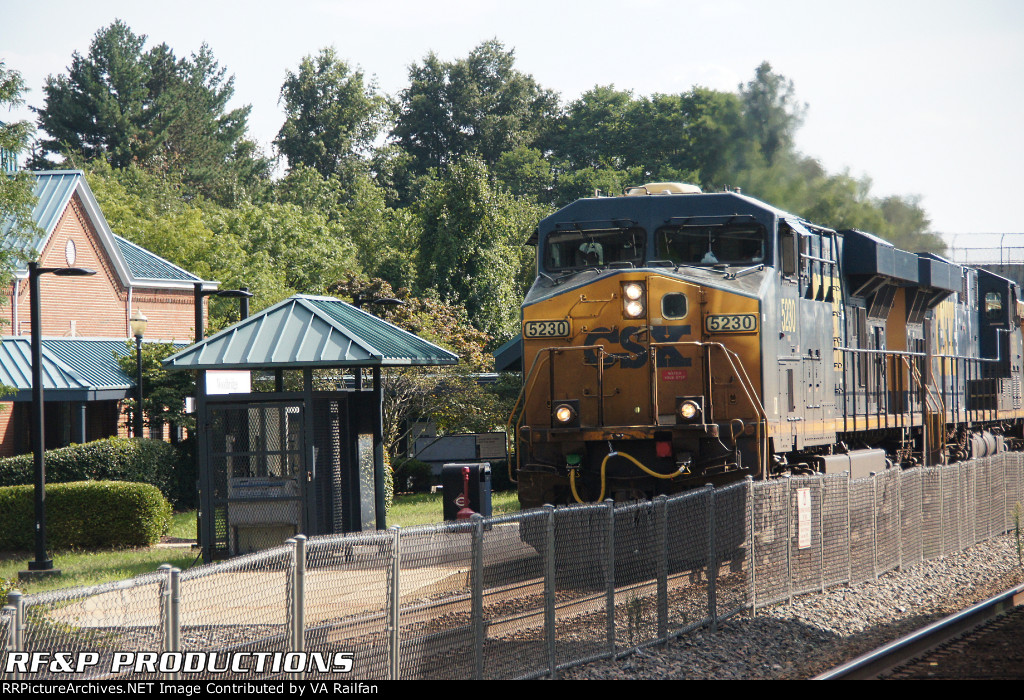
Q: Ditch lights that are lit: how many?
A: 2